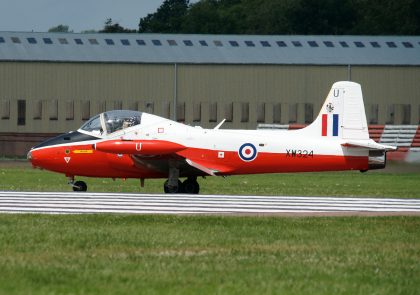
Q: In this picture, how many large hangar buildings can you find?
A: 1